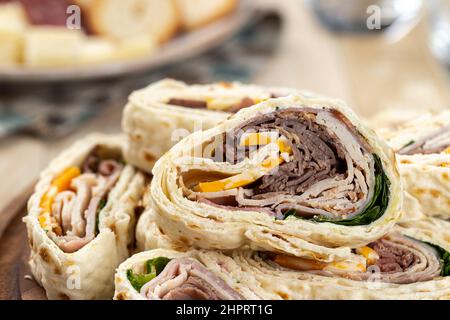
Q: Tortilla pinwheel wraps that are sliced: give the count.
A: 6